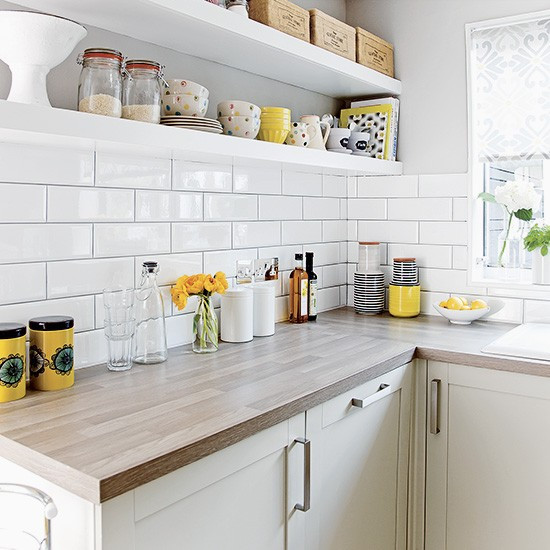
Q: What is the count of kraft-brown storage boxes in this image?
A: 3